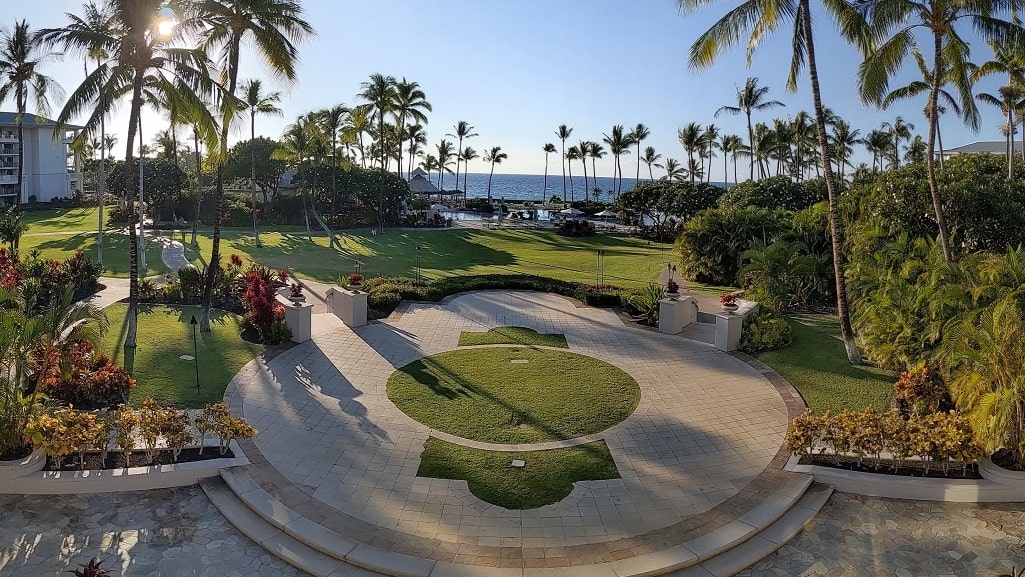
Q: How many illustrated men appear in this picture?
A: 0